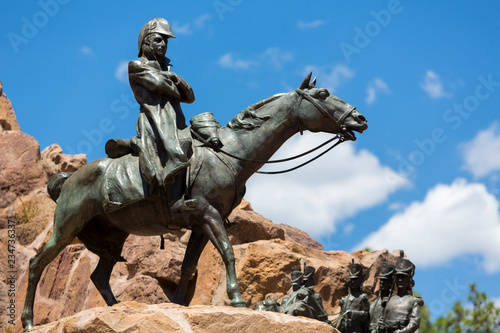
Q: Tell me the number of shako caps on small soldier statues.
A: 5